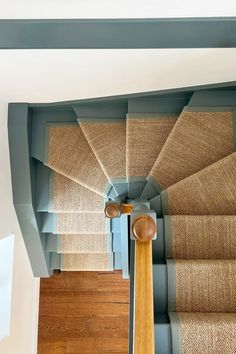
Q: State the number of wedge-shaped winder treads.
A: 6